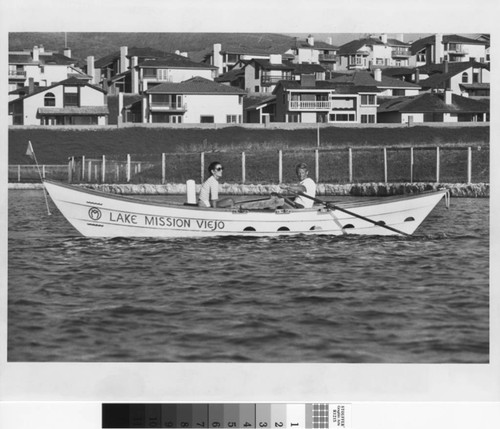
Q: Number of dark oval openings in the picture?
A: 6